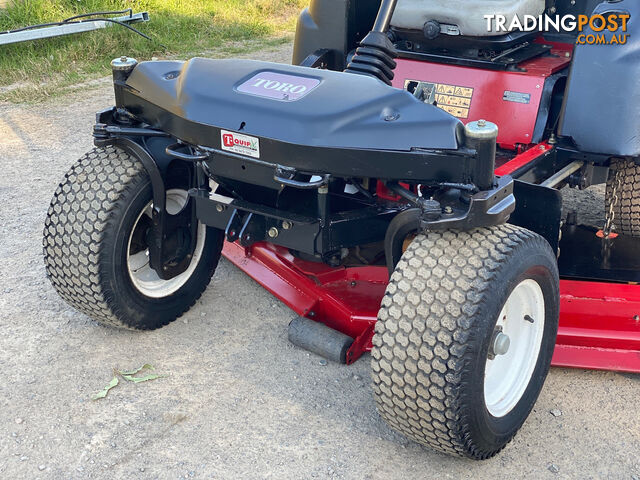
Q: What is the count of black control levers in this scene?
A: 1